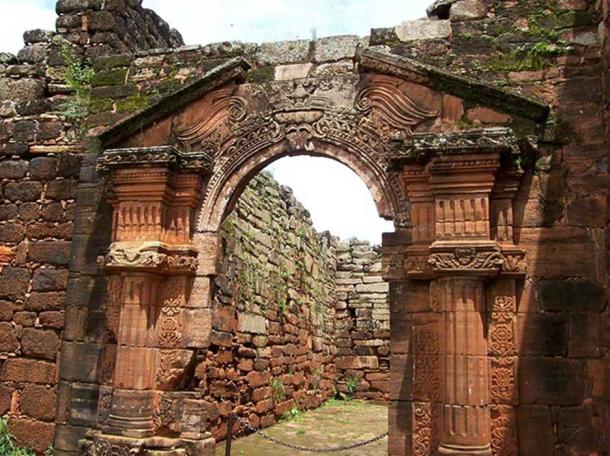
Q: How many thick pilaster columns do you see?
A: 2